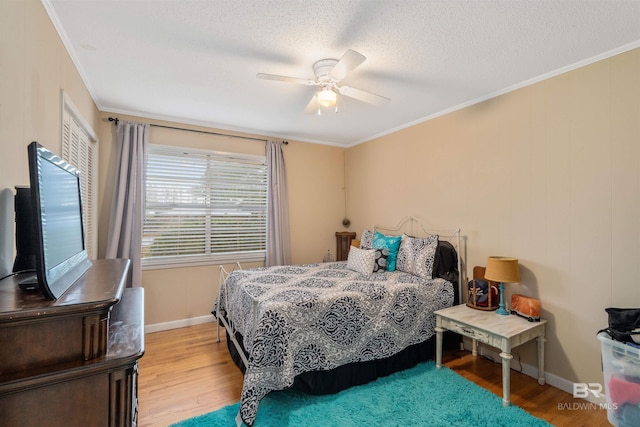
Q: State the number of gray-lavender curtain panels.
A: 2